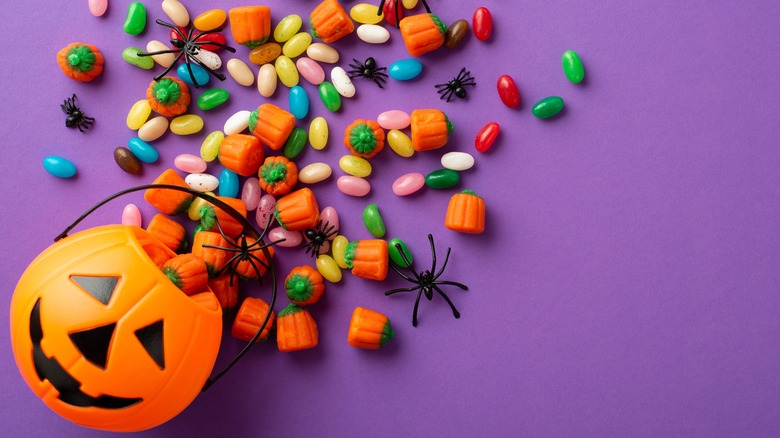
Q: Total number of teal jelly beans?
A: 6